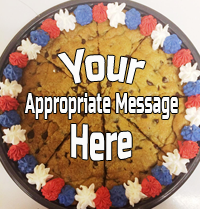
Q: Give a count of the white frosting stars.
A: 12